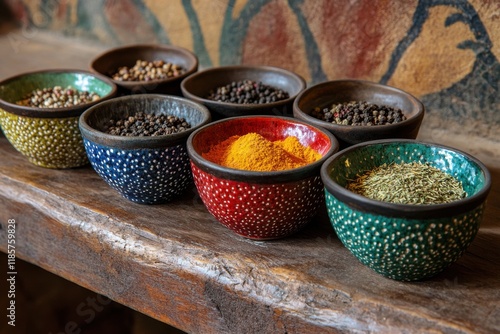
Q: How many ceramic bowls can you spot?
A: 7